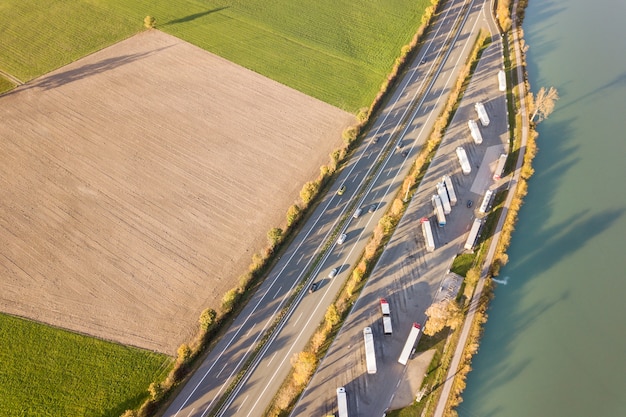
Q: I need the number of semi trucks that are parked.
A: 15